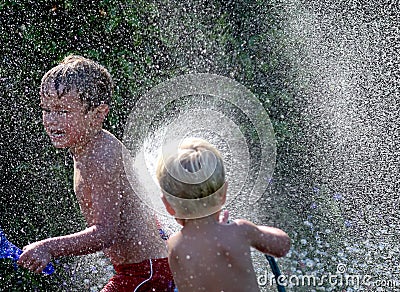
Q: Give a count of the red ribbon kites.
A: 0